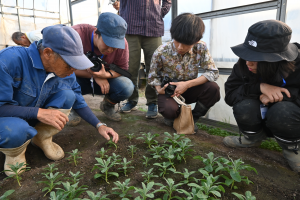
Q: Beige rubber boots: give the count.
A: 2